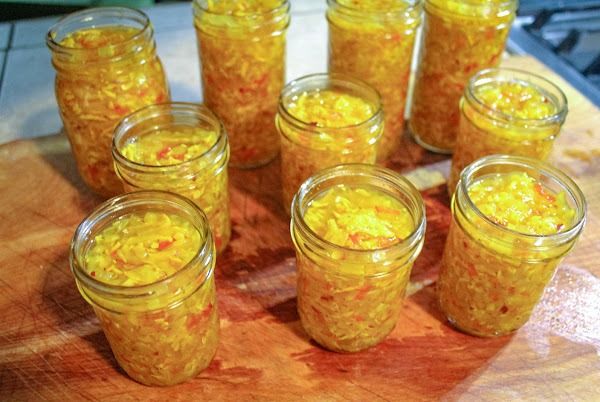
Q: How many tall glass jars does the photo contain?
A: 4